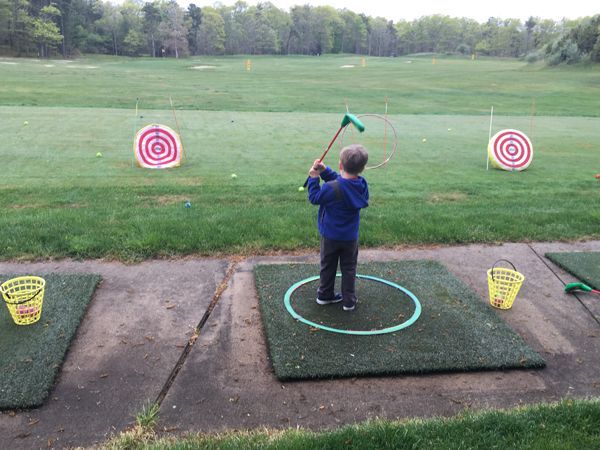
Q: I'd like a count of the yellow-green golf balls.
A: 6